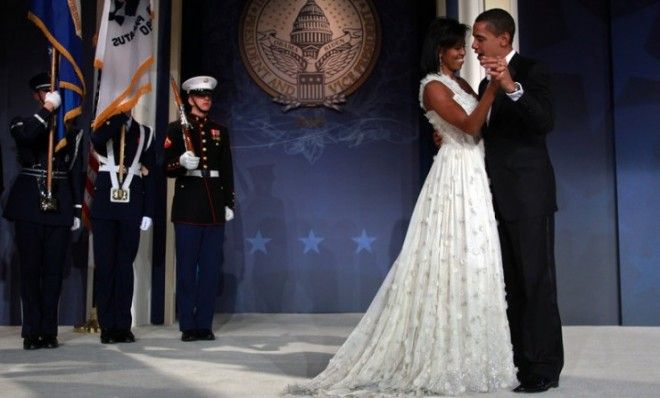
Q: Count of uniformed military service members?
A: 3